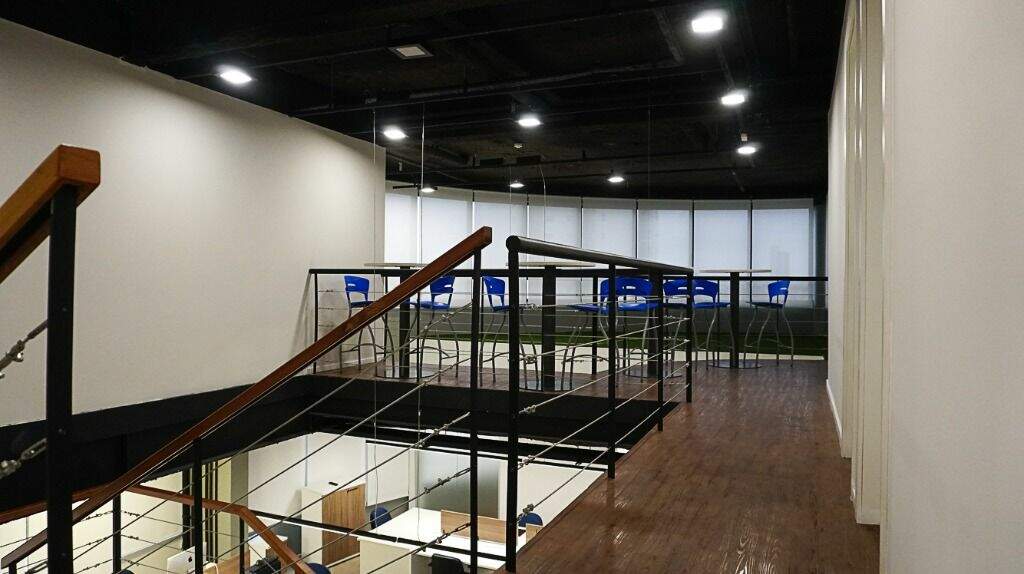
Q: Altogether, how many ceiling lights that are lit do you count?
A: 9